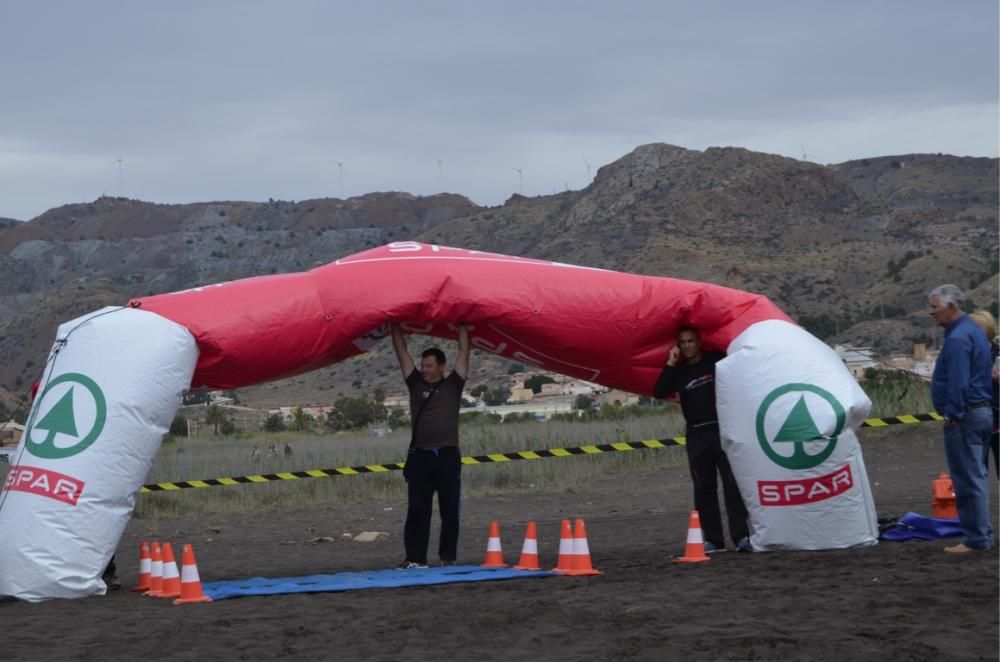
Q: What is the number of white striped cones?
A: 9